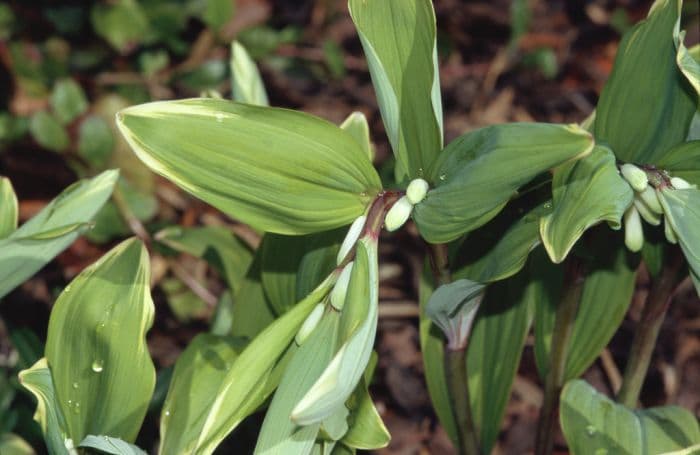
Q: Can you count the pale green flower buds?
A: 11